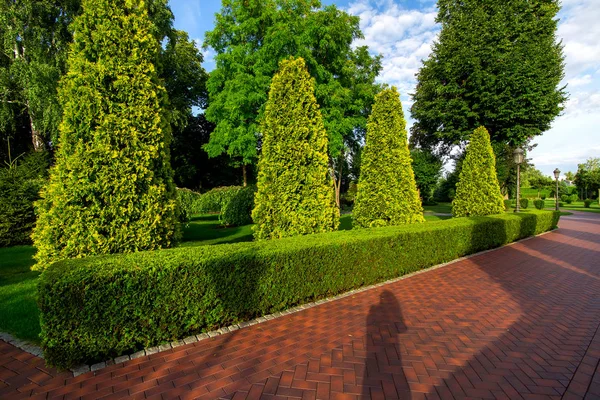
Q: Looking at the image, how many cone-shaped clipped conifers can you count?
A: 4